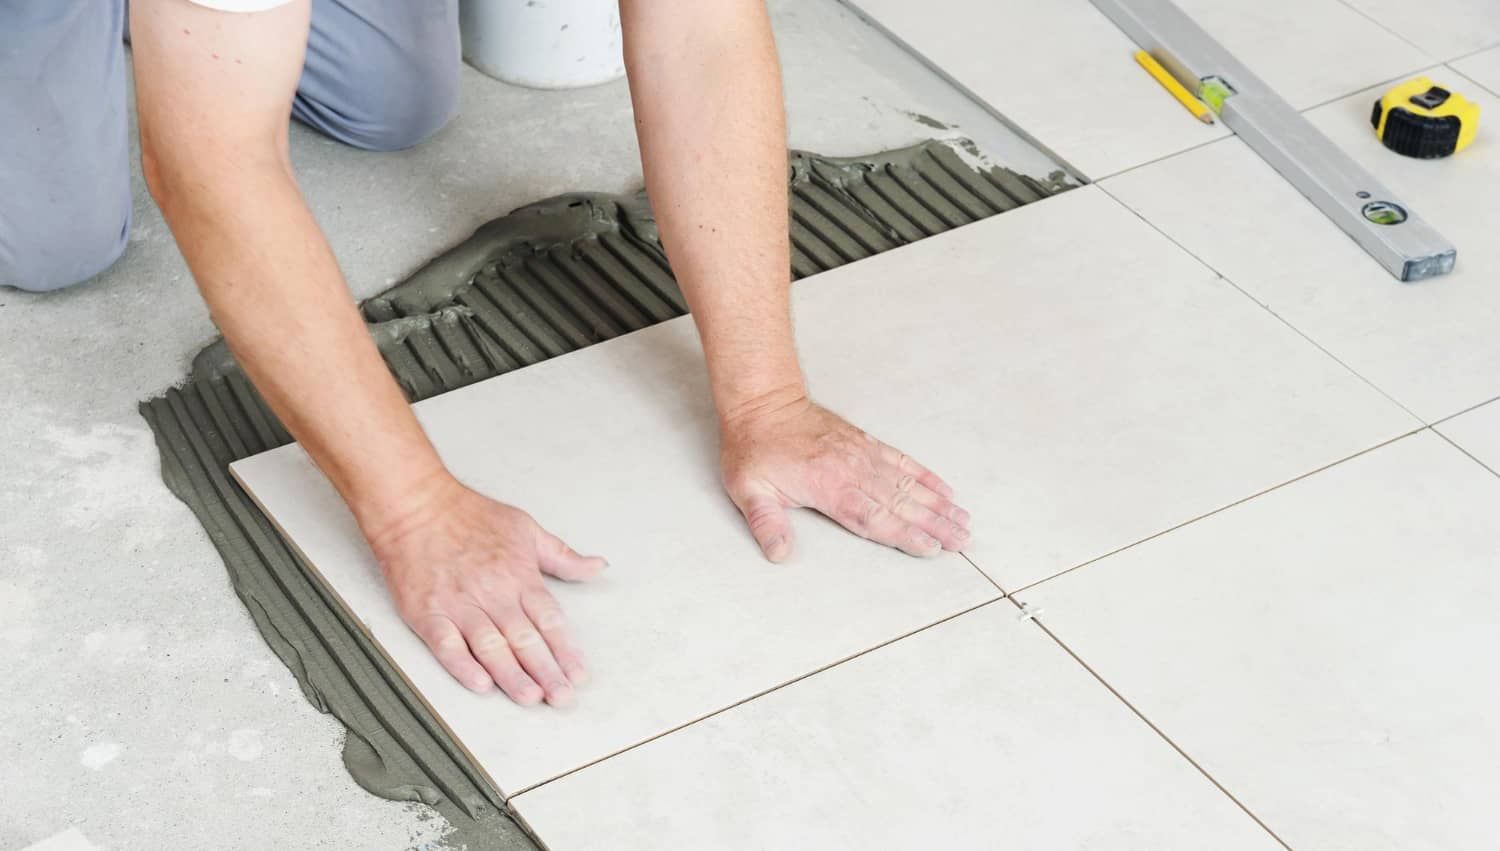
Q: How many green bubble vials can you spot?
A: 2